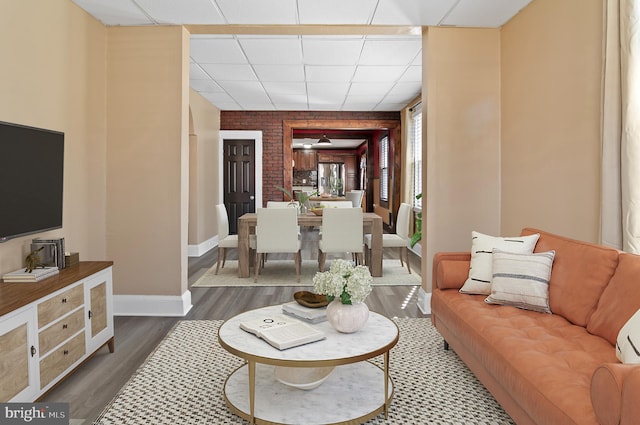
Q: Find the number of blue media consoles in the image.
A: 0